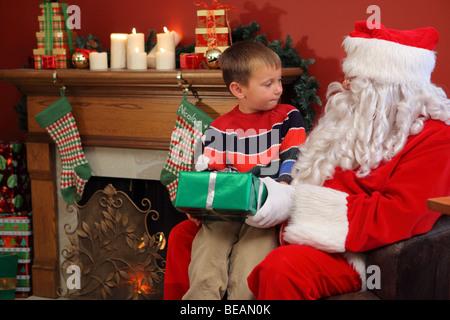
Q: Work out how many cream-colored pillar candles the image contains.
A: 6